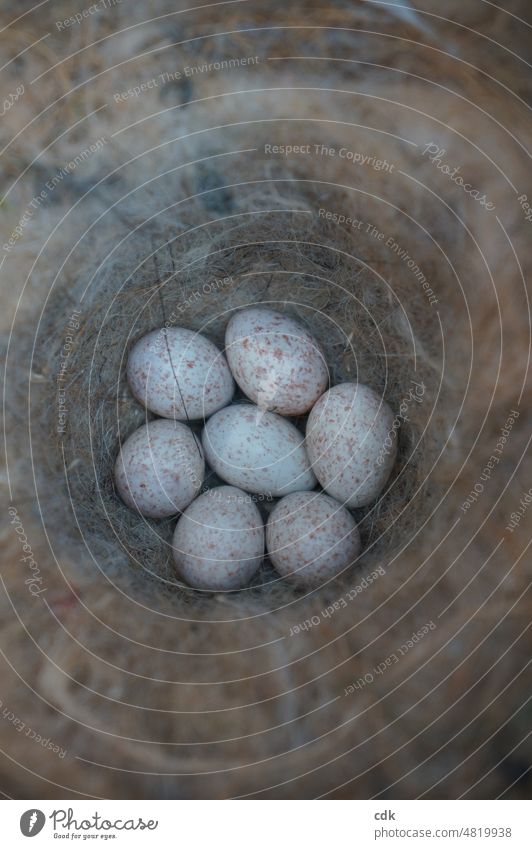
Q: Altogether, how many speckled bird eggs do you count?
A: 7